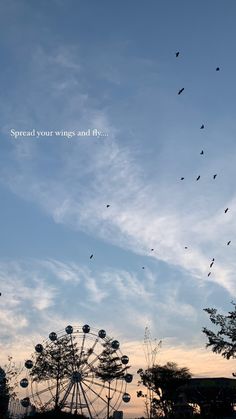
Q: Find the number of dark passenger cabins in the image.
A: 12